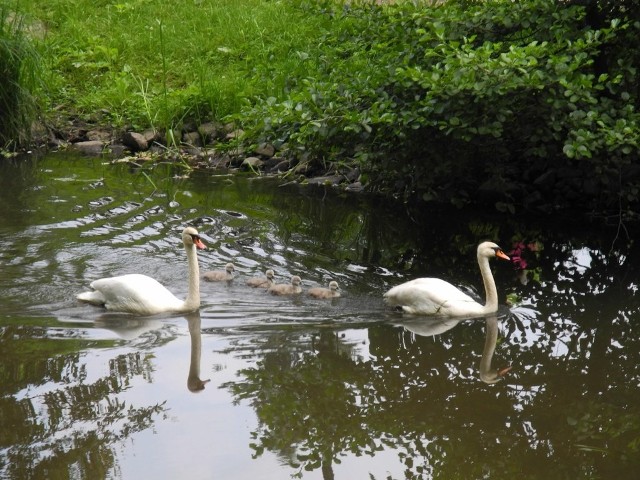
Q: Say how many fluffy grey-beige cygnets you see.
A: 4